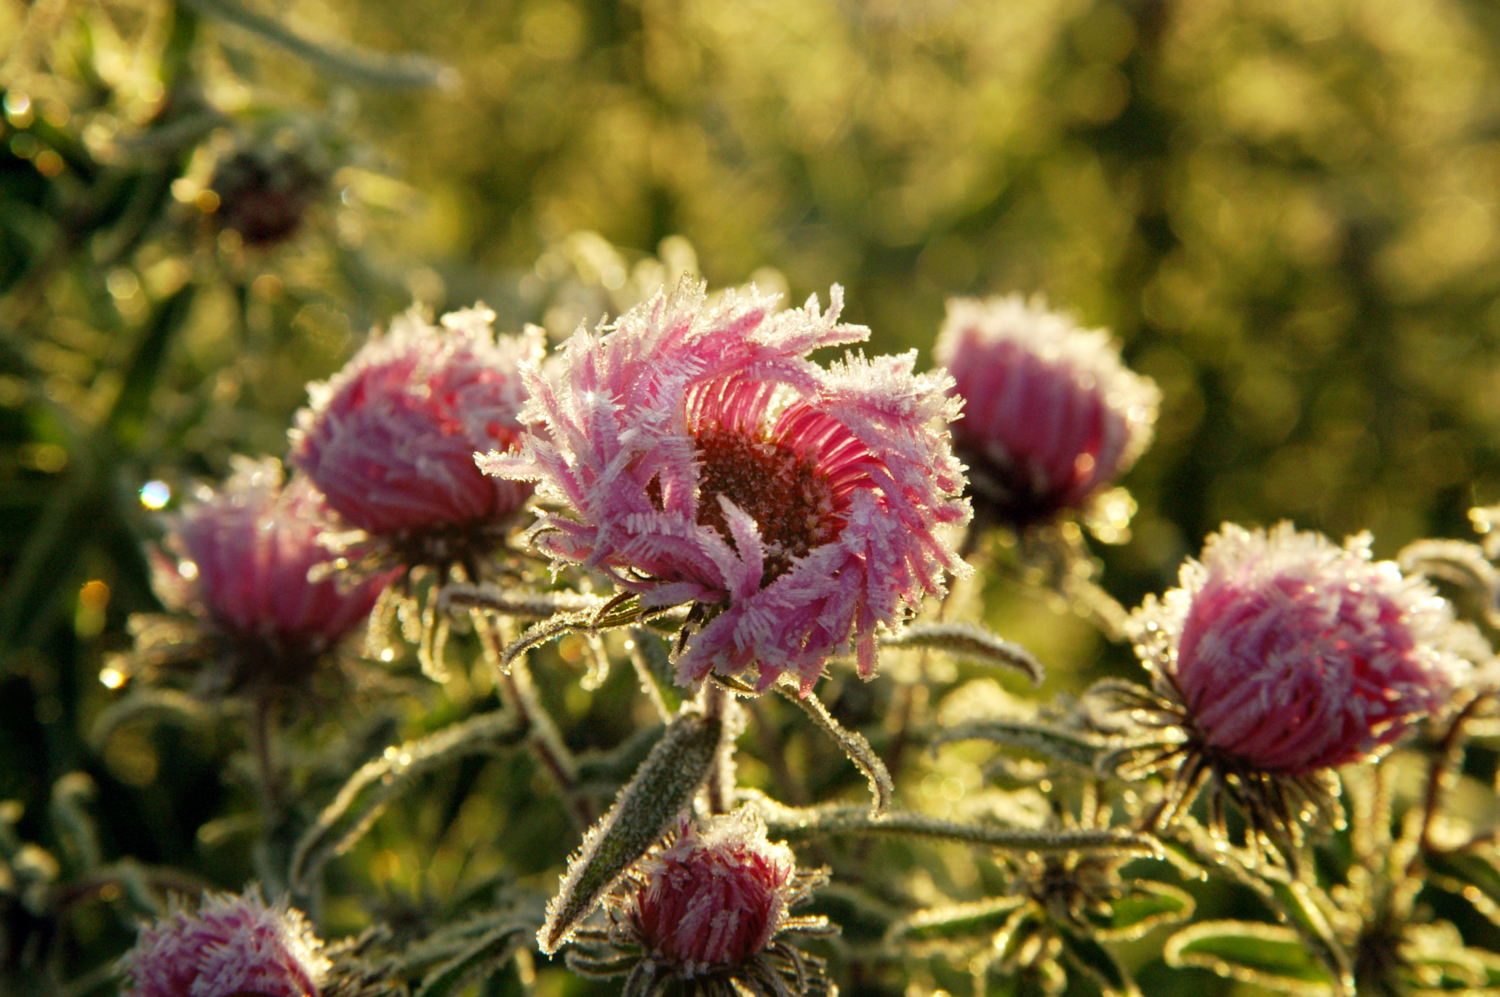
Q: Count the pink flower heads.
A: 7